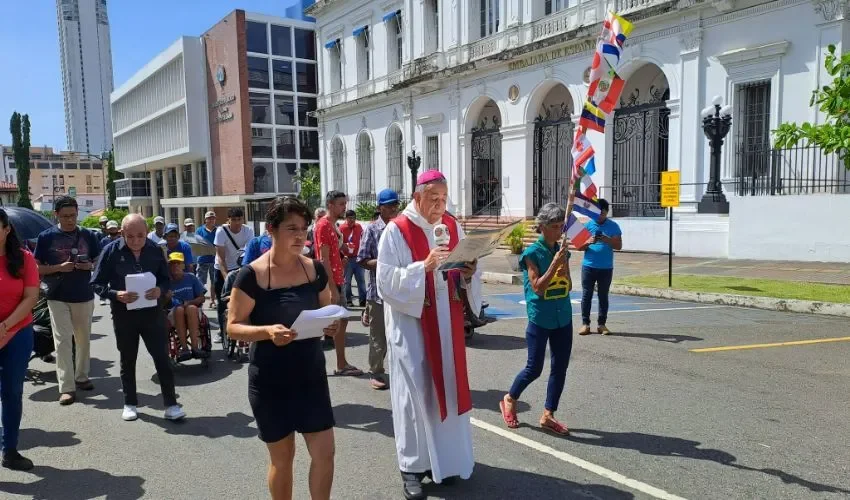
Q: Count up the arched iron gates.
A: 3